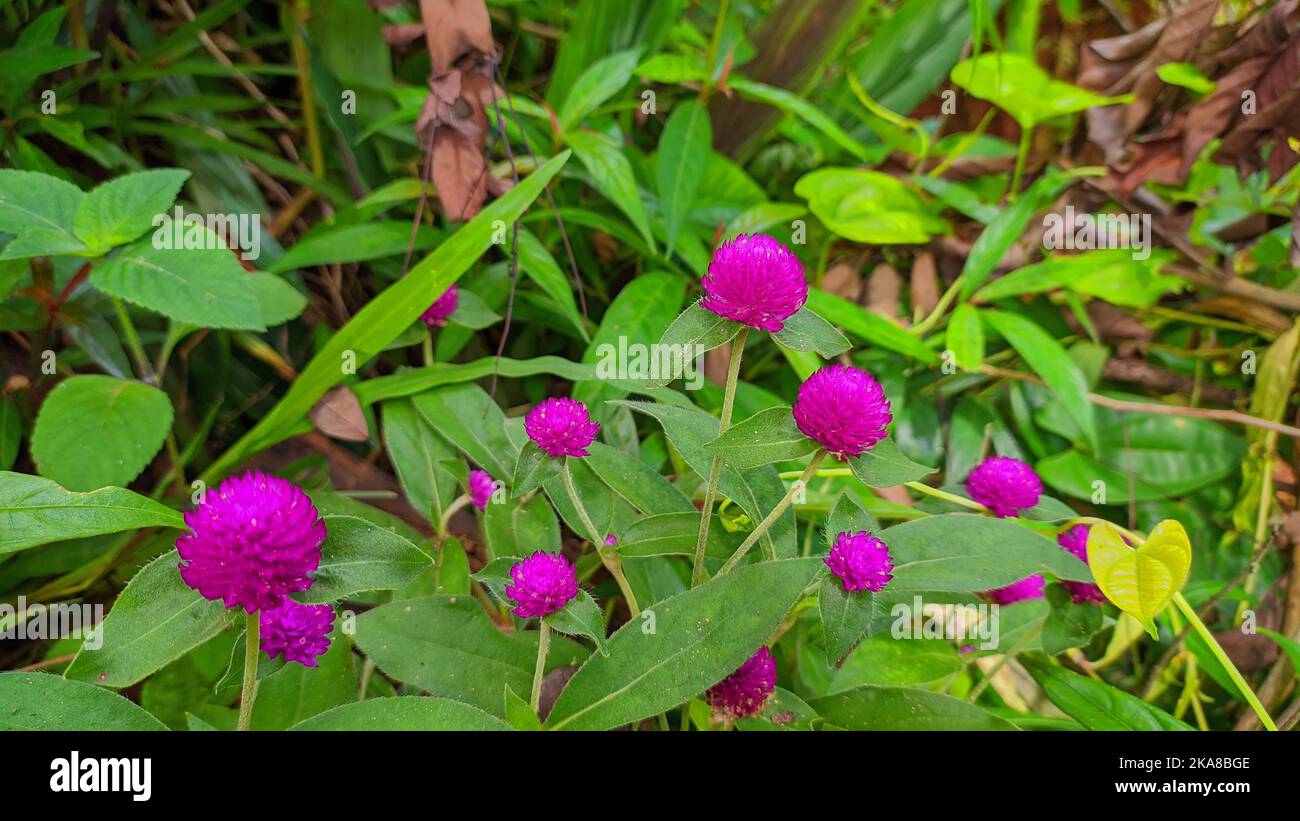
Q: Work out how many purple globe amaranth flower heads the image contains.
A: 13